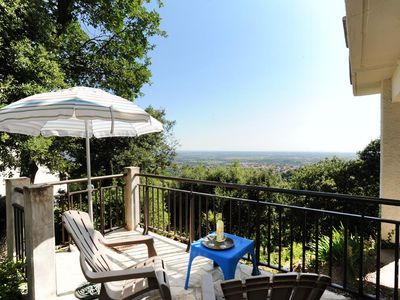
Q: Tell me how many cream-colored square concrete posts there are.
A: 3